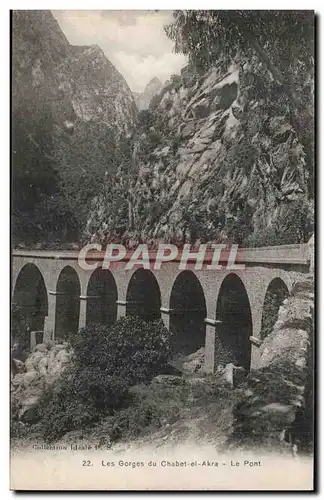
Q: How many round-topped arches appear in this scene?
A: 7